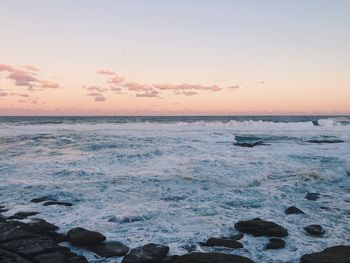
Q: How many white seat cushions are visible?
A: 0